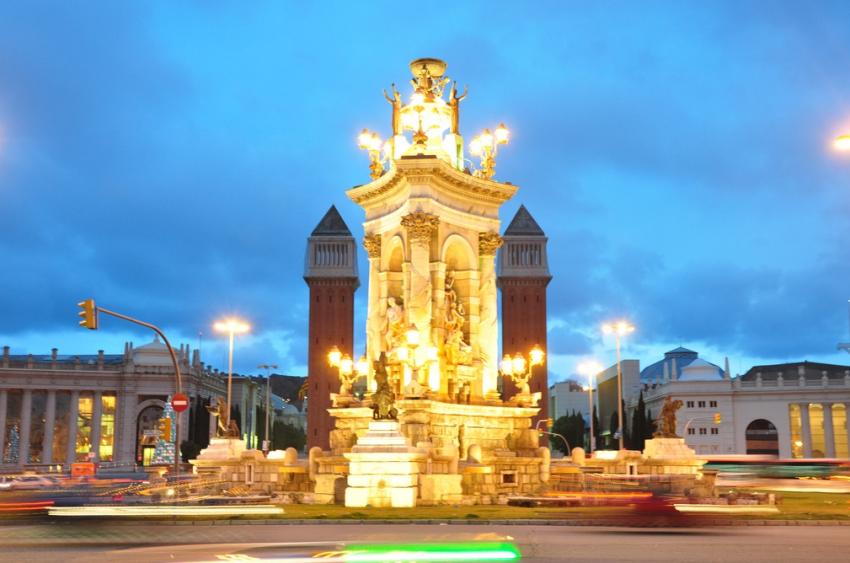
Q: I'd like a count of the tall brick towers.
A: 2